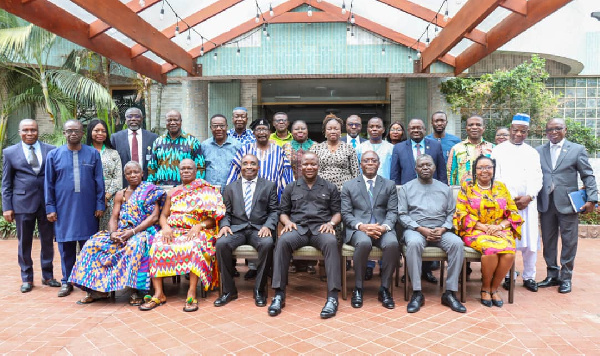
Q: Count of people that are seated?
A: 7